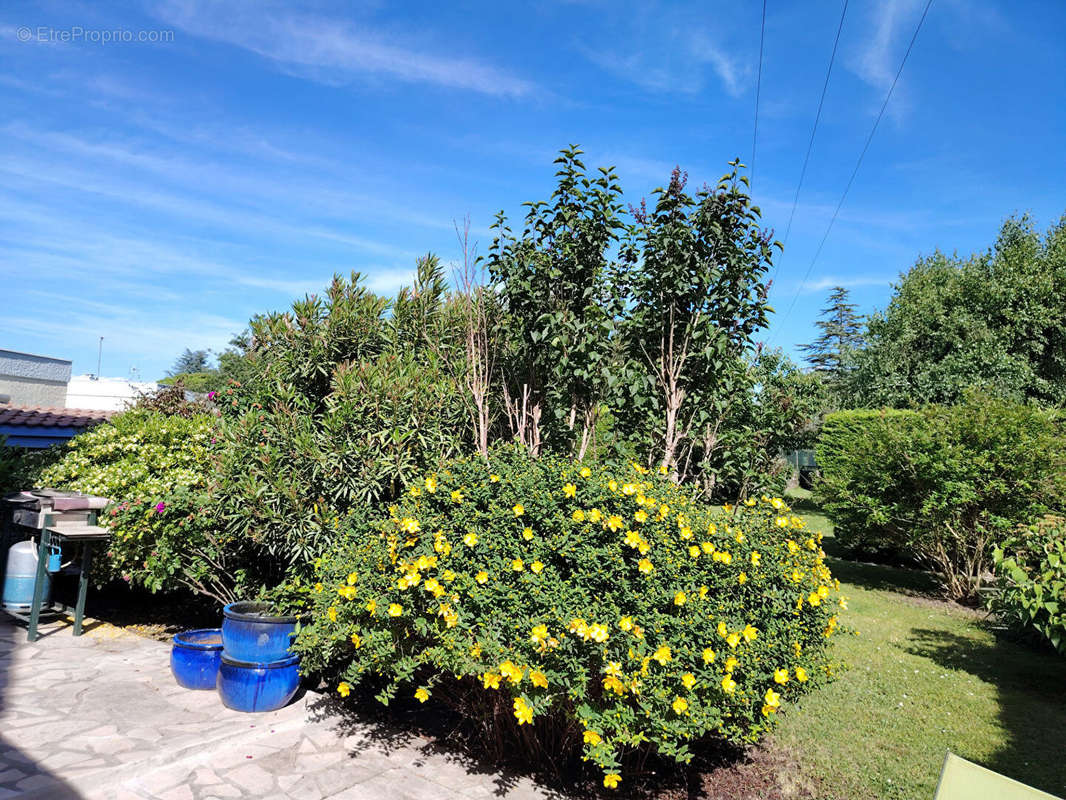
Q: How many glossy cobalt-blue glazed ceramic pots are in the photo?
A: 3